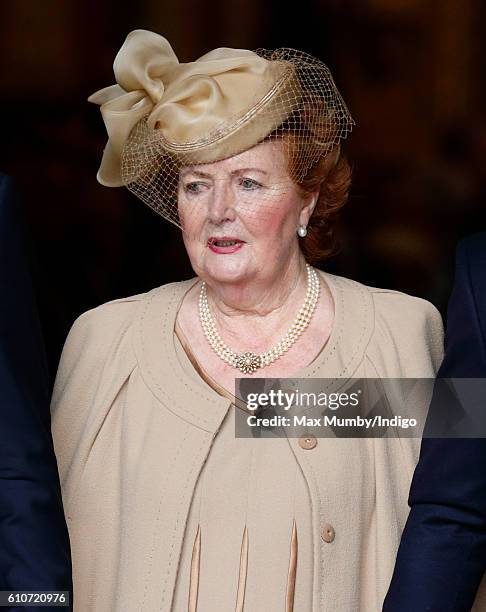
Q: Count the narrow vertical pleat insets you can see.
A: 3